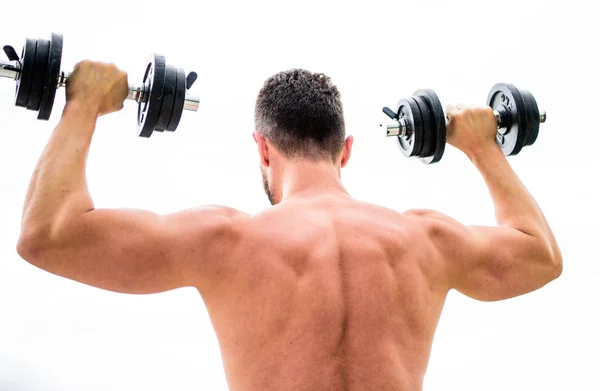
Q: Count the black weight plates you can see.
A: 12